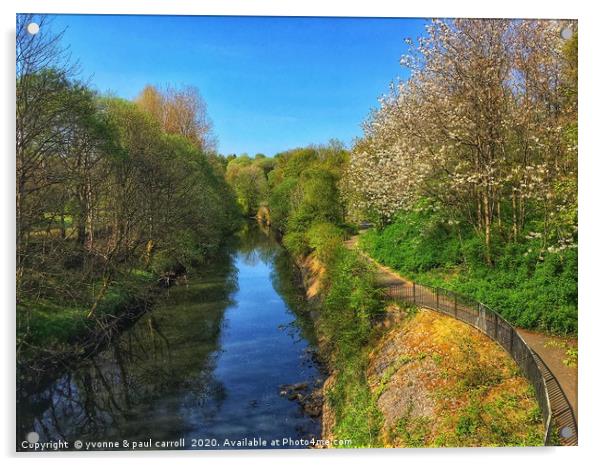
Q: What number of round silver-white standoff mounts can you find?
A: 4